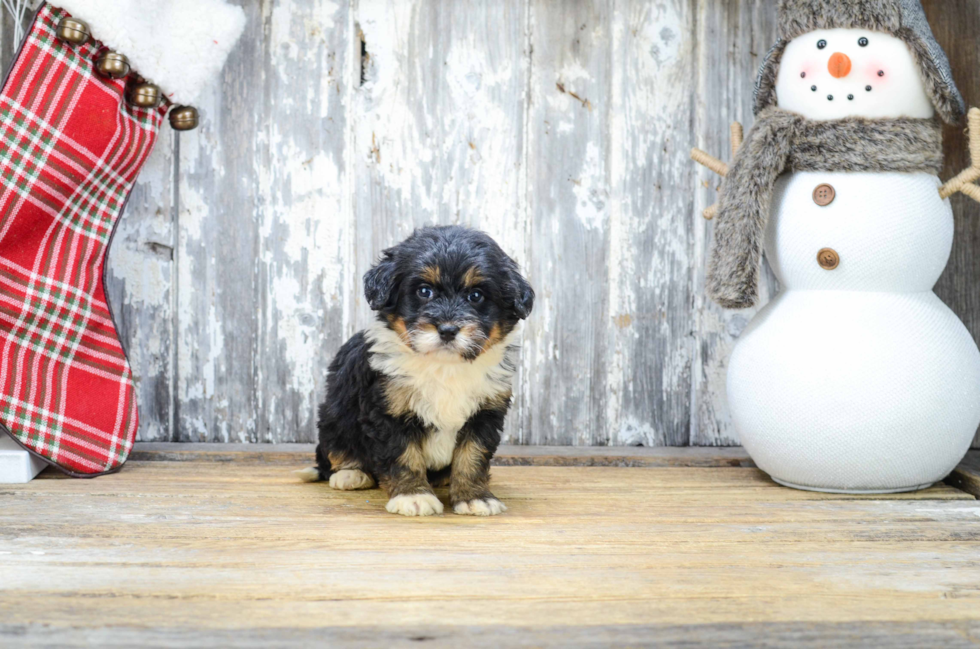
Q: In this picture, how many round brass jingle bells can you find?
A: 4